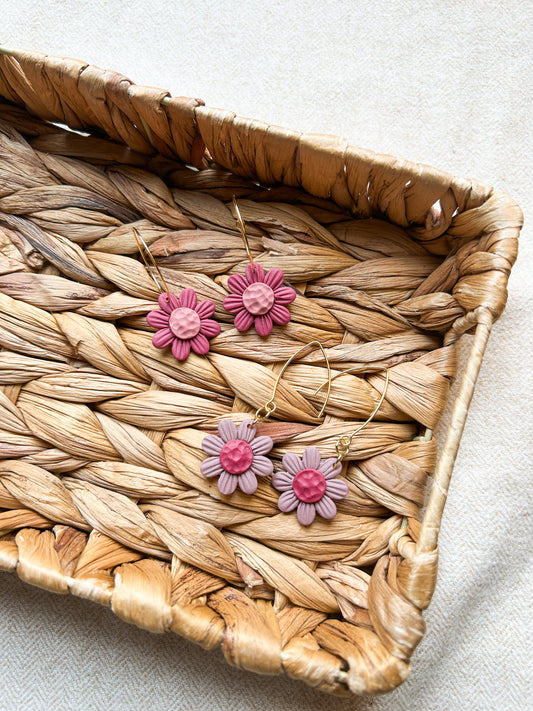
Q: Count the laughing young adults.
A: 0